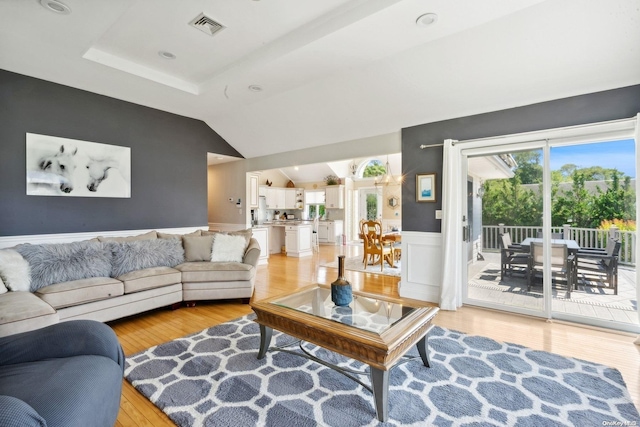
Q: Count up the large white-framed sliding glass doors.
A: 1